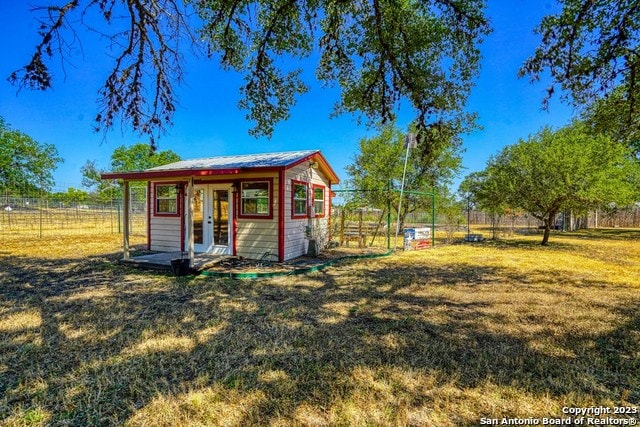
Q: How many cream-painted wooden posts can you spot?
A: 2